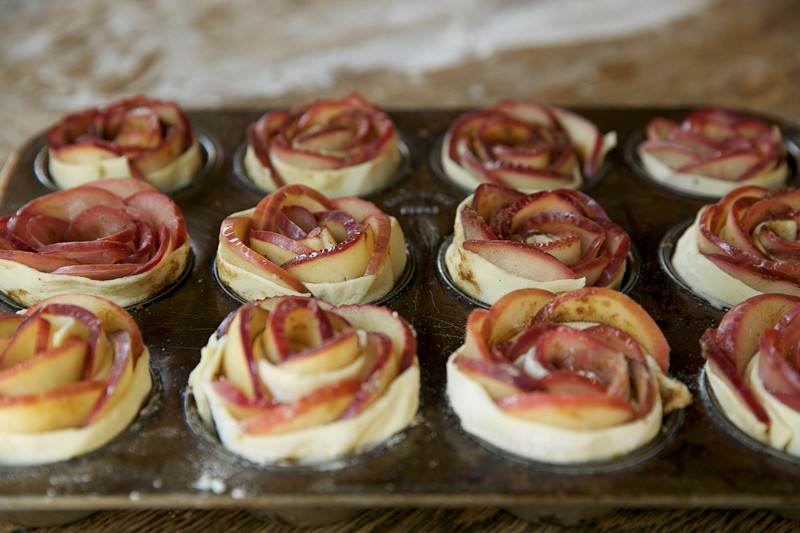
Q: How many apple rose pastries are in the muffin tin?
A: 12